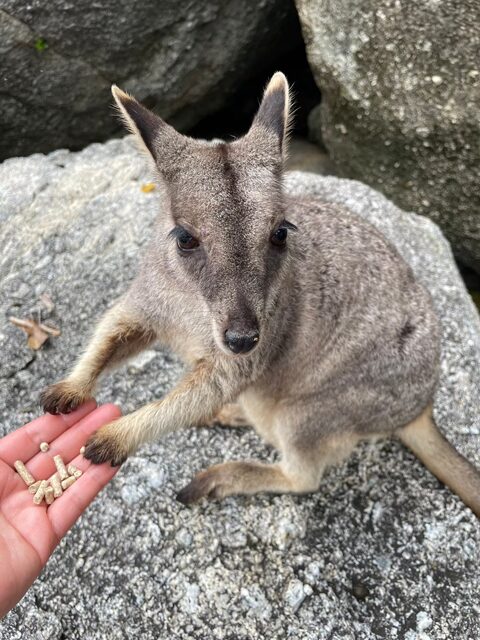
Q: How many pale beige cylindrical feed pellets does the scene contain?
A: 11